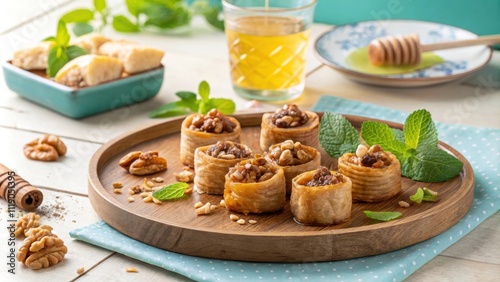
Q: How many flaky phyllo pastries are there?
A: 7